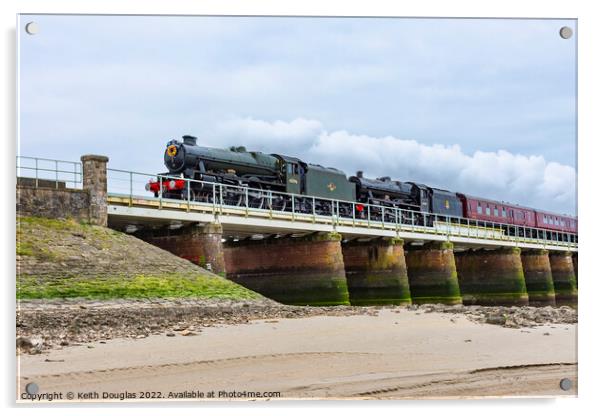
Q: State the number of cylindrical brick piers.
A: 7